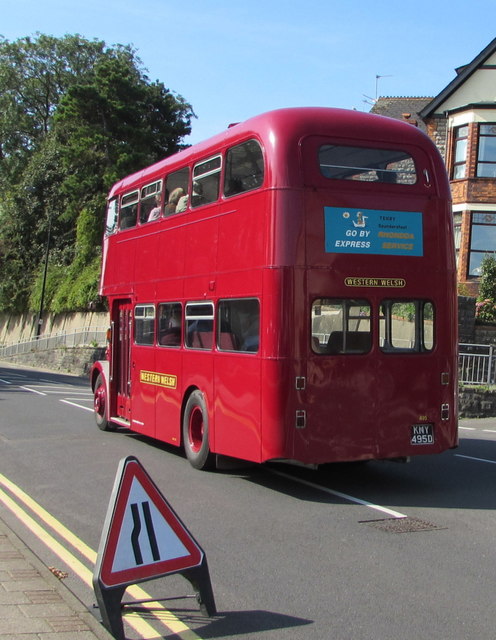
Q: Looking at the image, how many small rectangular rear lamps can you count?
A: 4